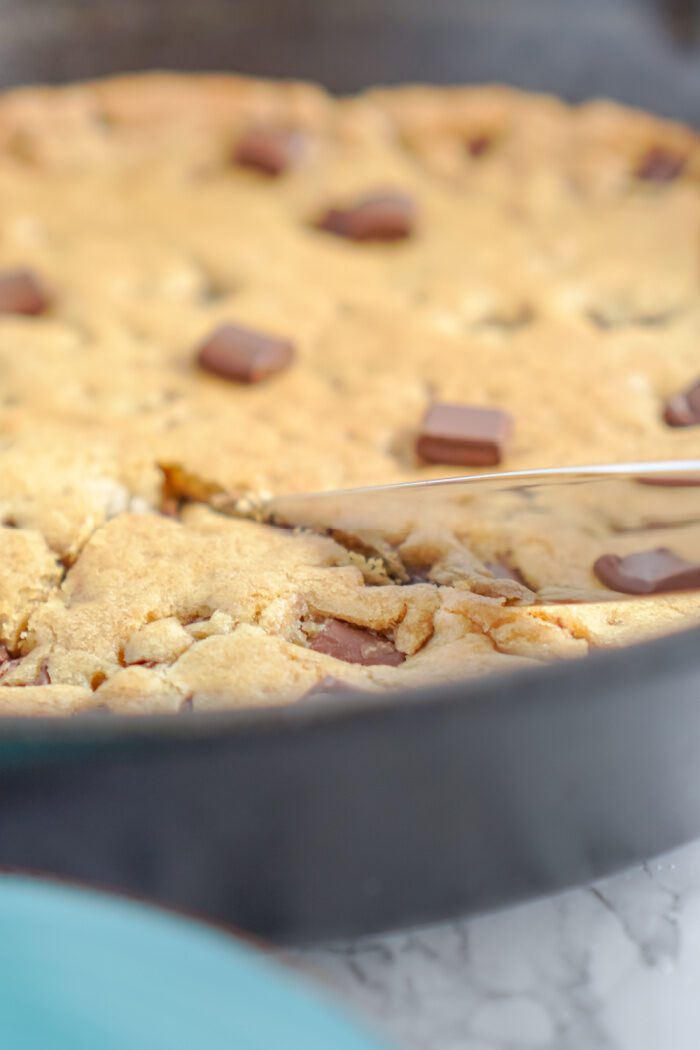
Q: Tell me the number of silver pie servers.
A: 1